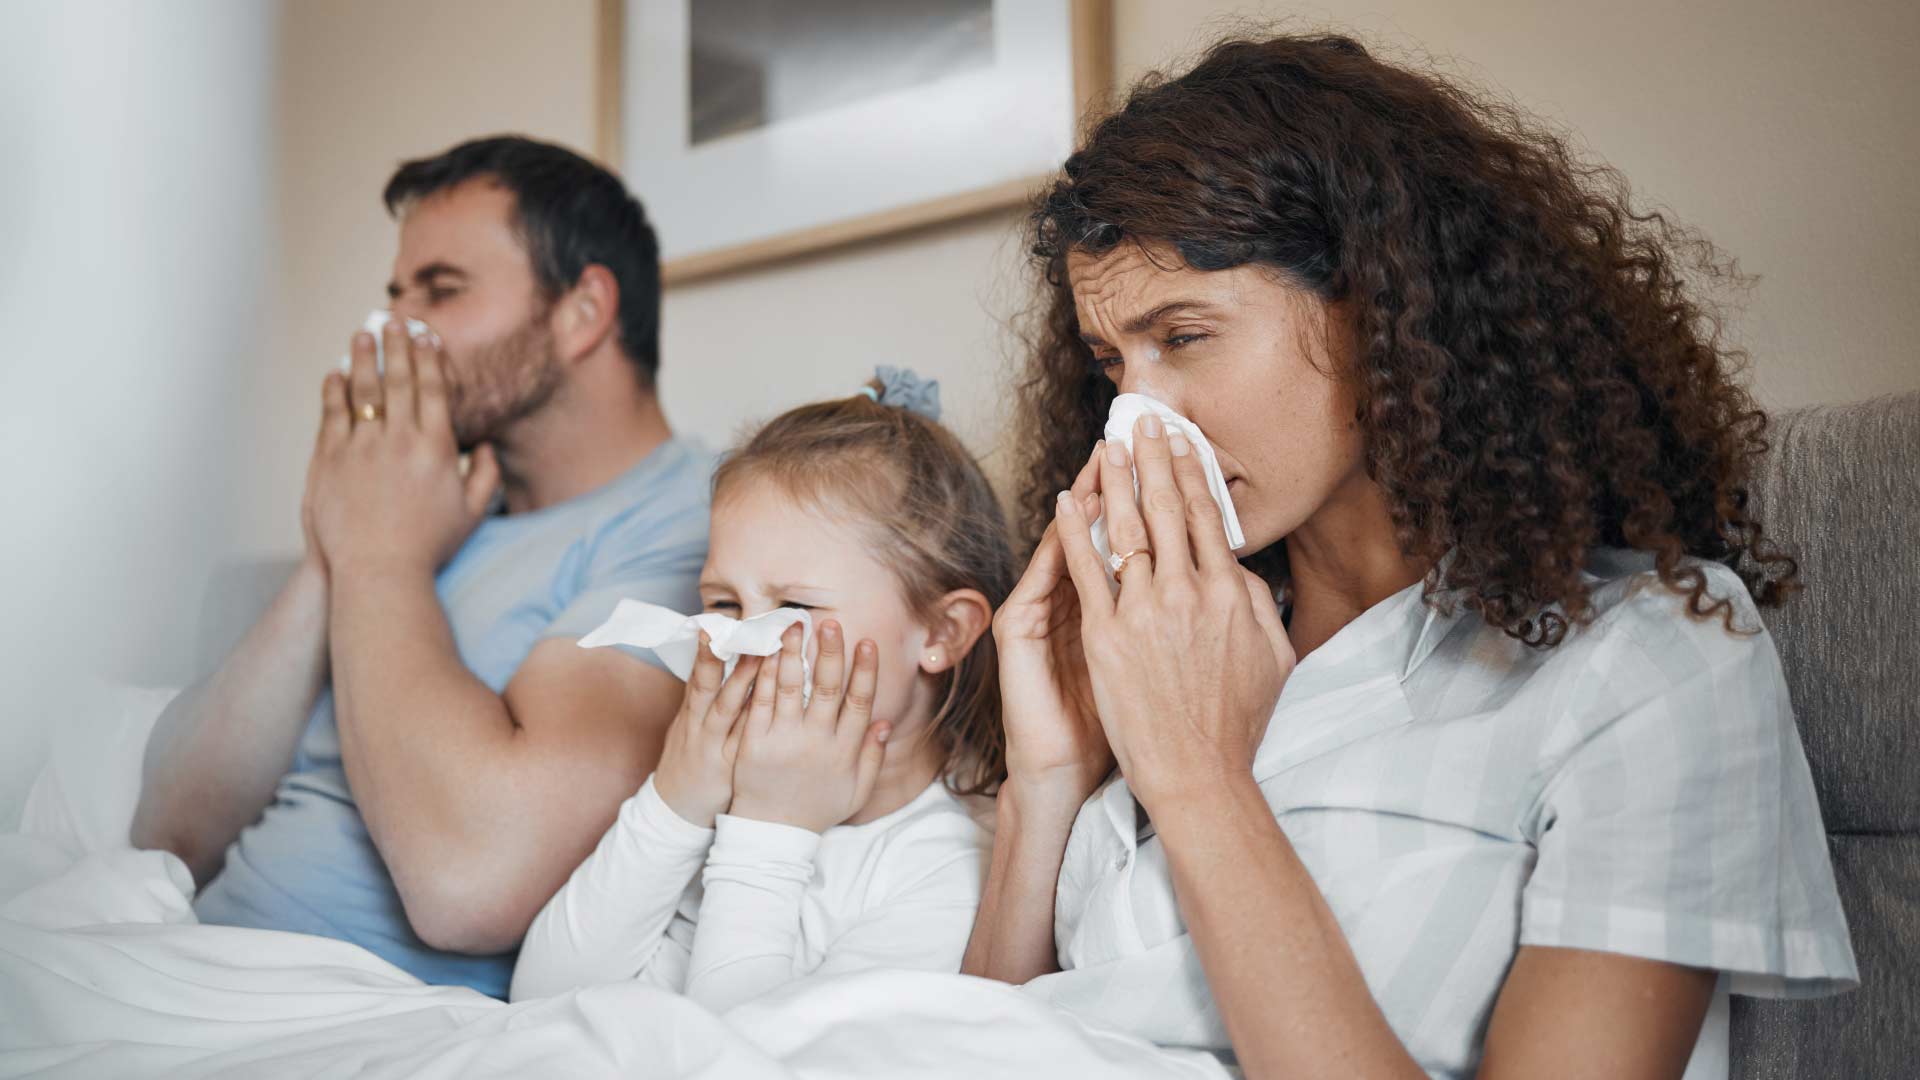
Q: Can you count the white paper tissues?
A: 3